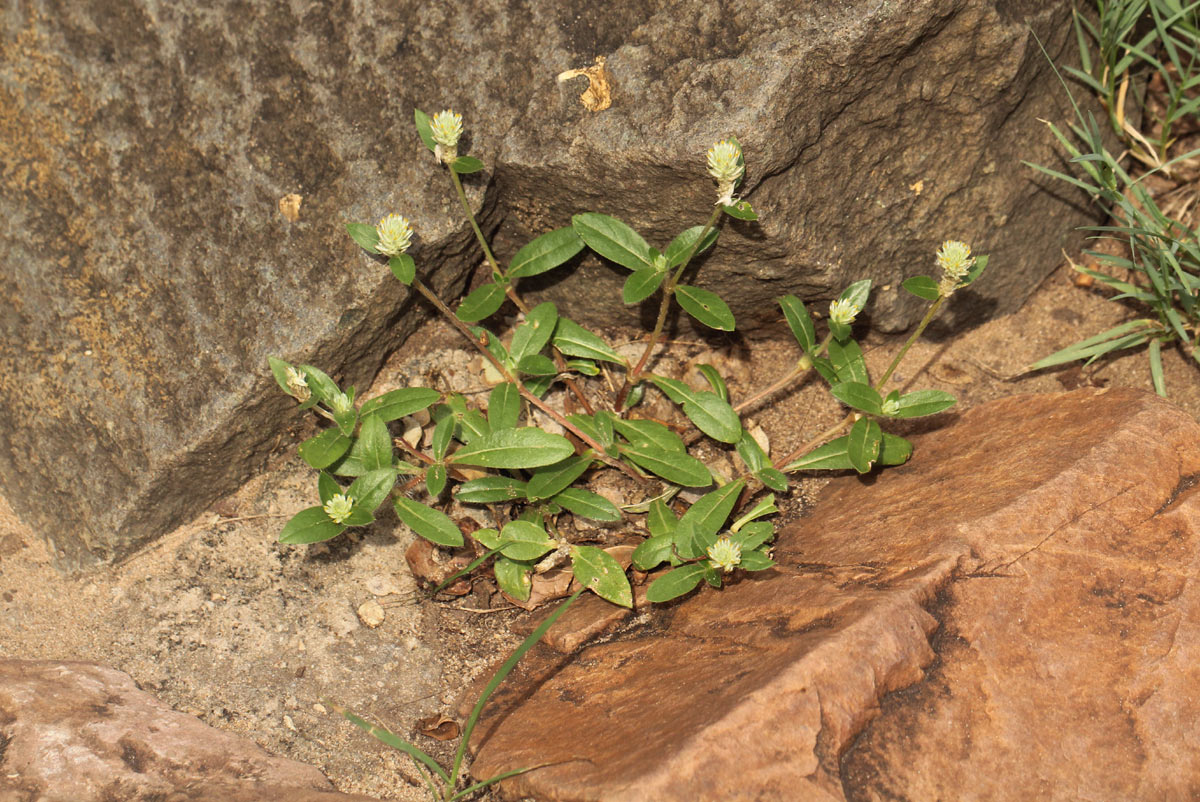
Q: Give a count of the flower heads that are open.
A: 7